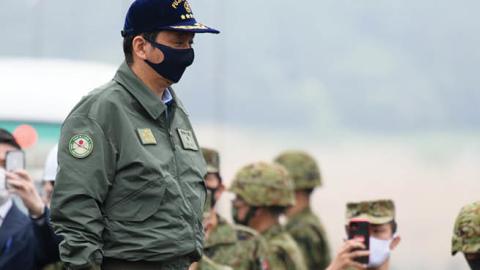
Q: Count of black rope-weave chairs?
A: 0